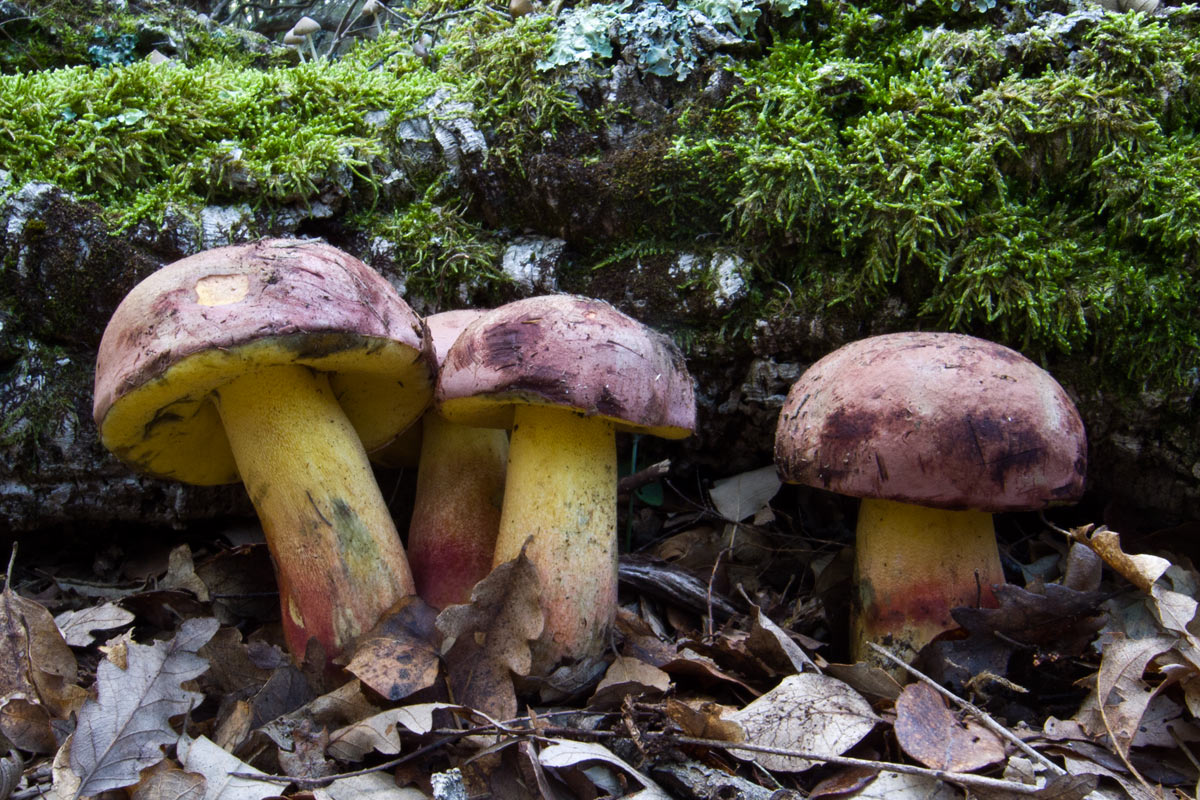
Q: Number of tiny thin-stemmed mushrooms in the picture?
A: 3